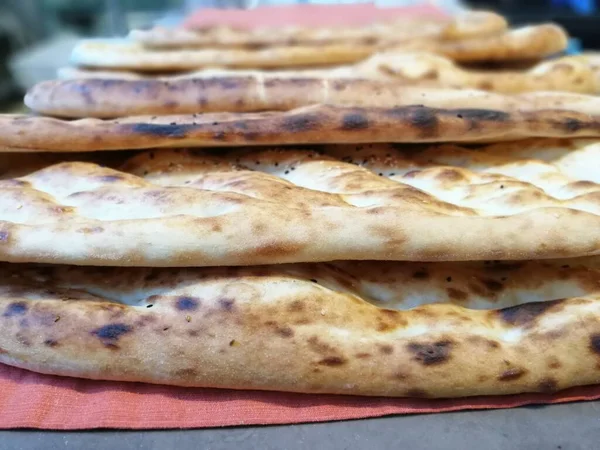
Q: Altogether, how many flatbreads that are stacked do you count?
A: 7